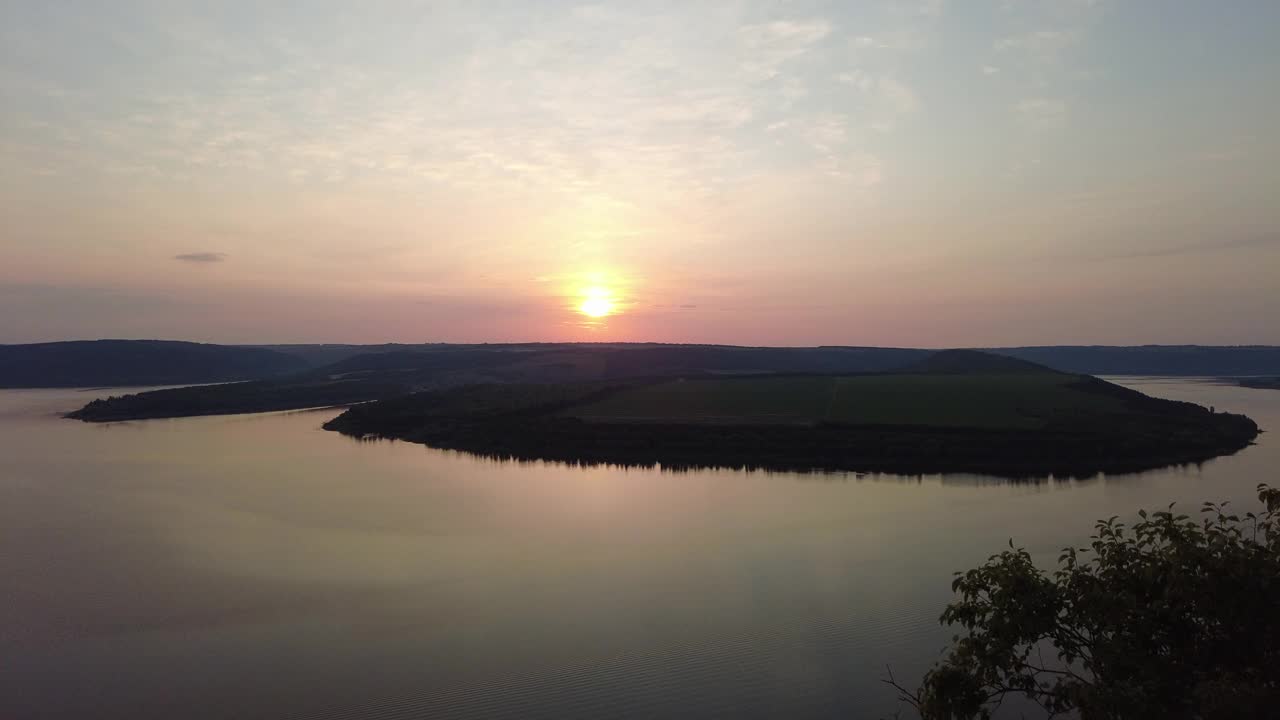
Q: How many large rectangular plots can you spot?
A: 2